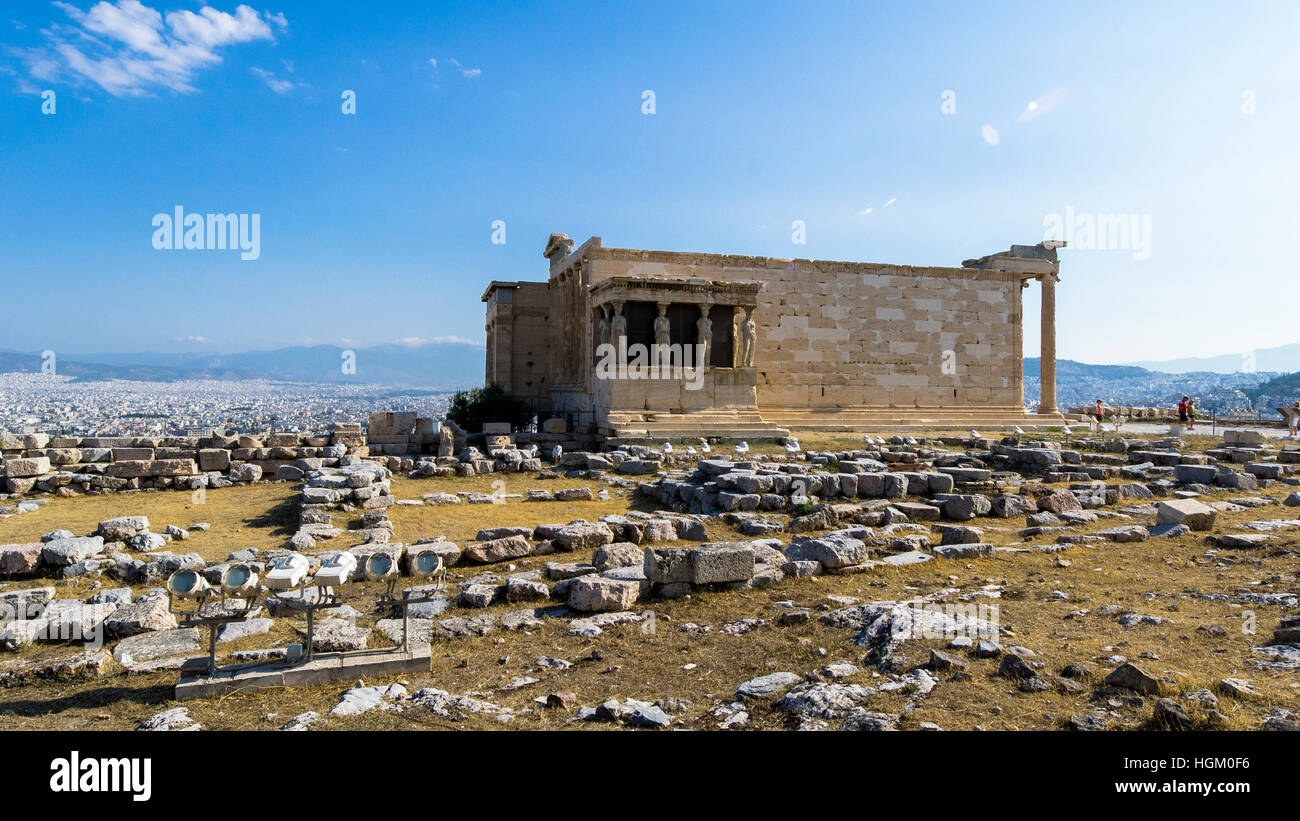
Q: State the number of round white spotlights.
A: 4